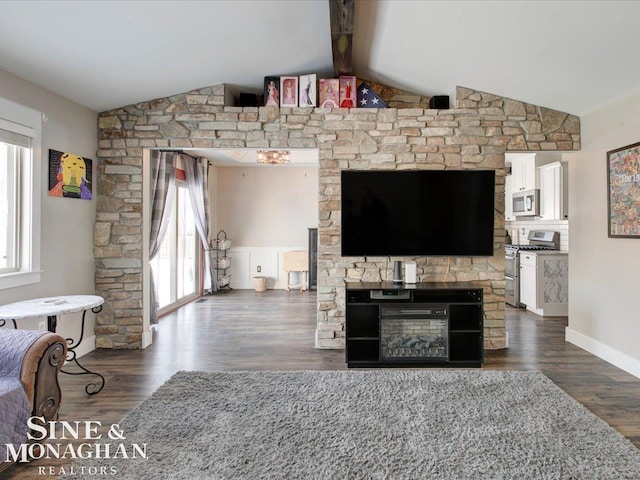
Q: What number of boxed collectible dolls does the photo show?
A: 5